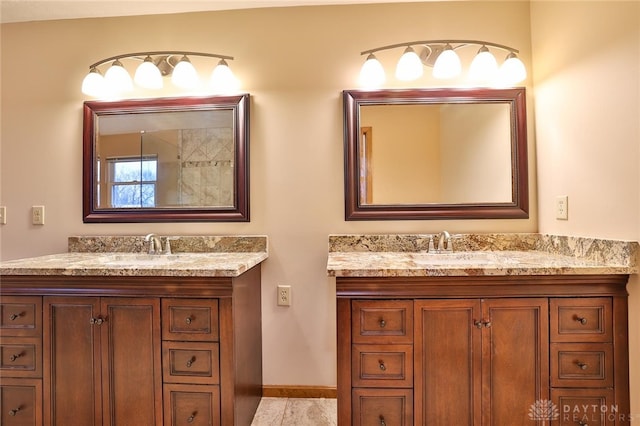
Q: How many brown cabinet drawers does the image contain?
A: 12